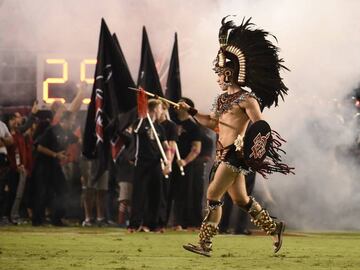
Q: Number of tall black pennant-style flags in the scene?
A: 4